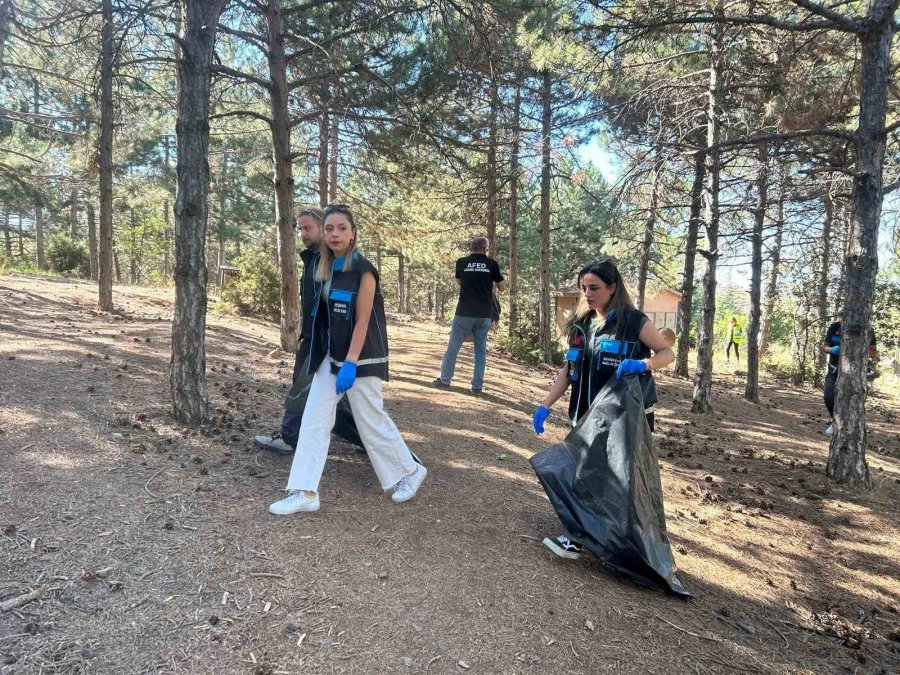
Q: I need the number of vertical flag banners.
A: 0